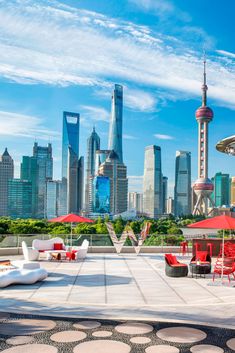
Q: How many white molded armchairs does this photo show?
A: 2